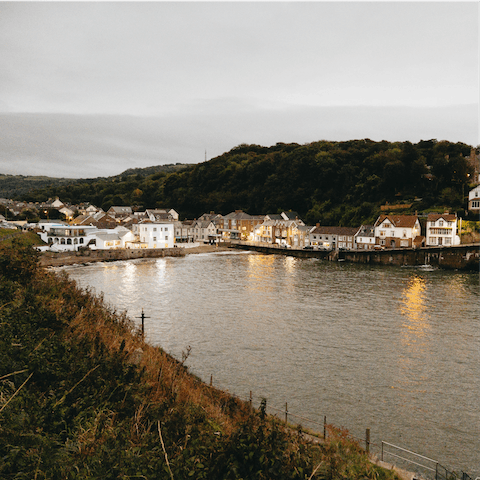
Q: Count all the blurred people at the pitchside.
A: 0